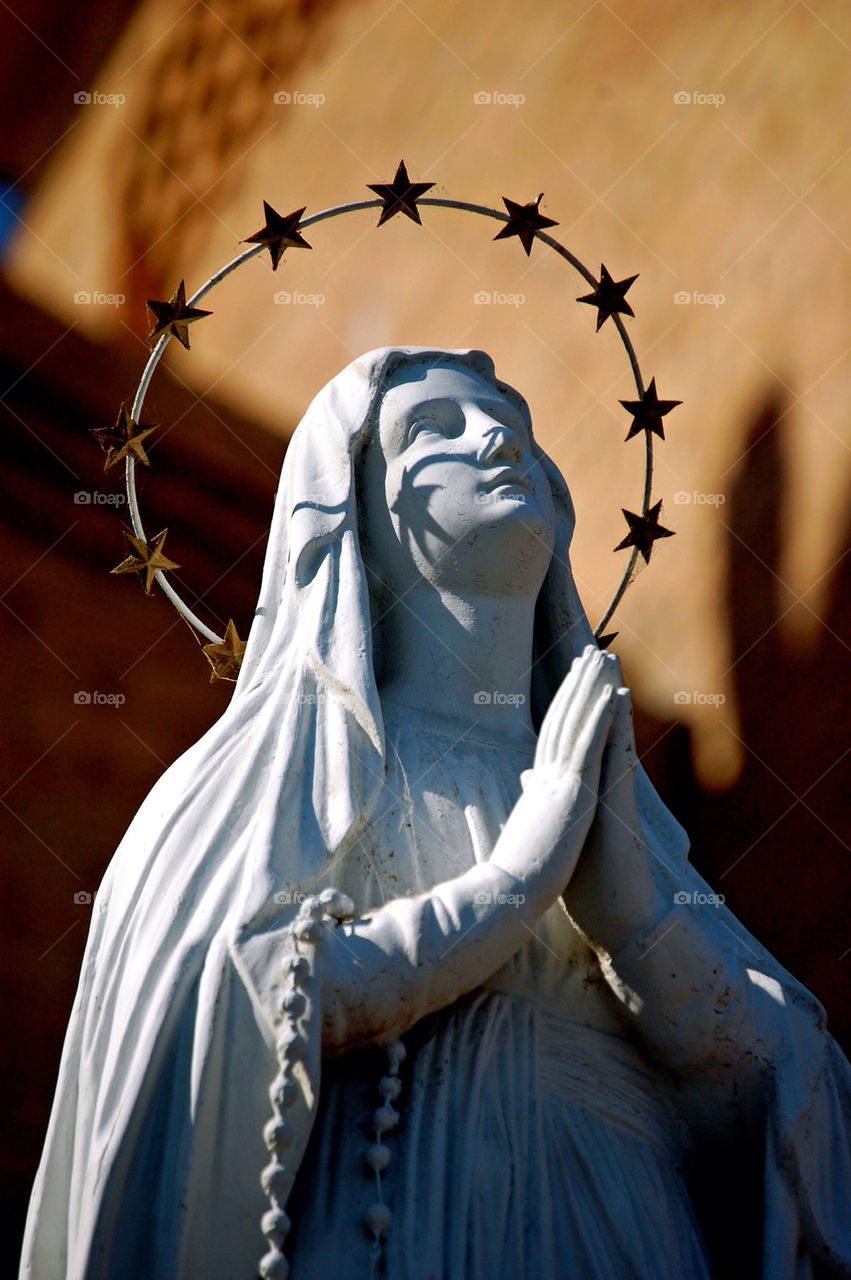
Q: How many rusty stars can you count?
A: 11